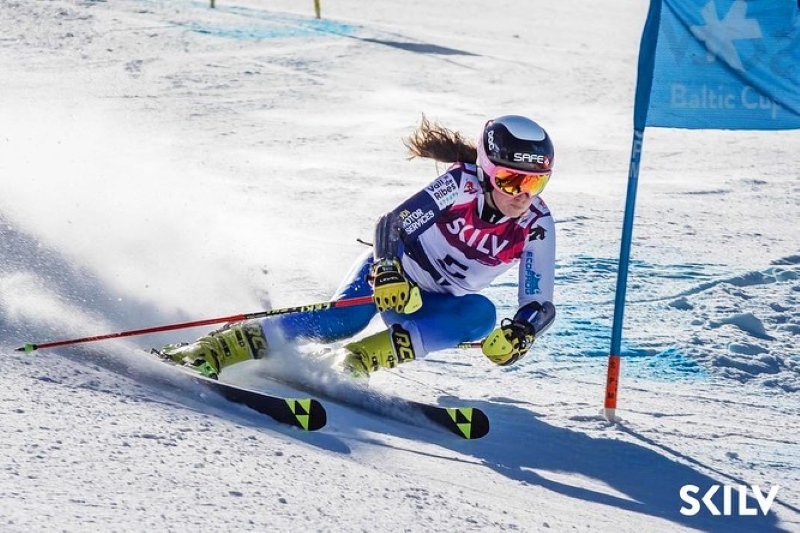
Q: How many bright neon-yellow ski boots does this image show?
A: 2